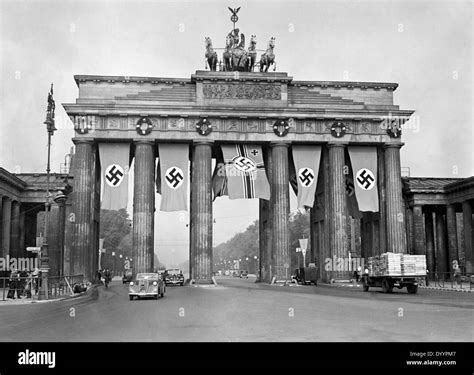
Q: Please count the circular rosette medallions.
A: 6